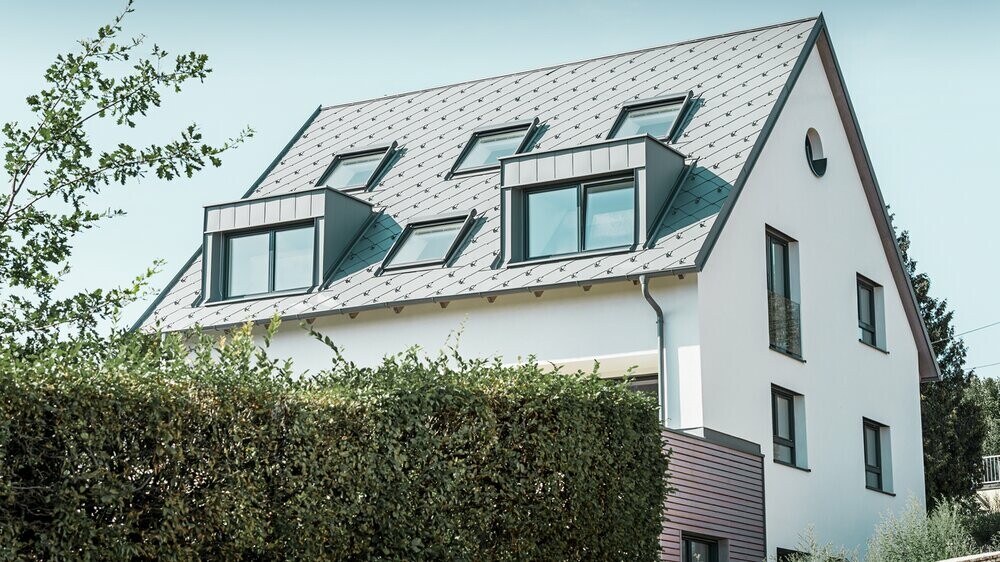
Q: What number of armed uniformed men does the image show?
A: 0